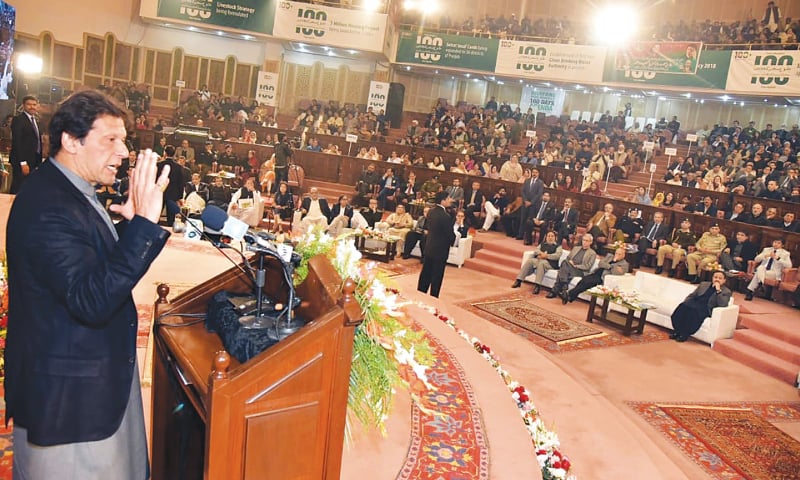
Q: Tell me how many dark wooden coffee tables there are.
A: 2